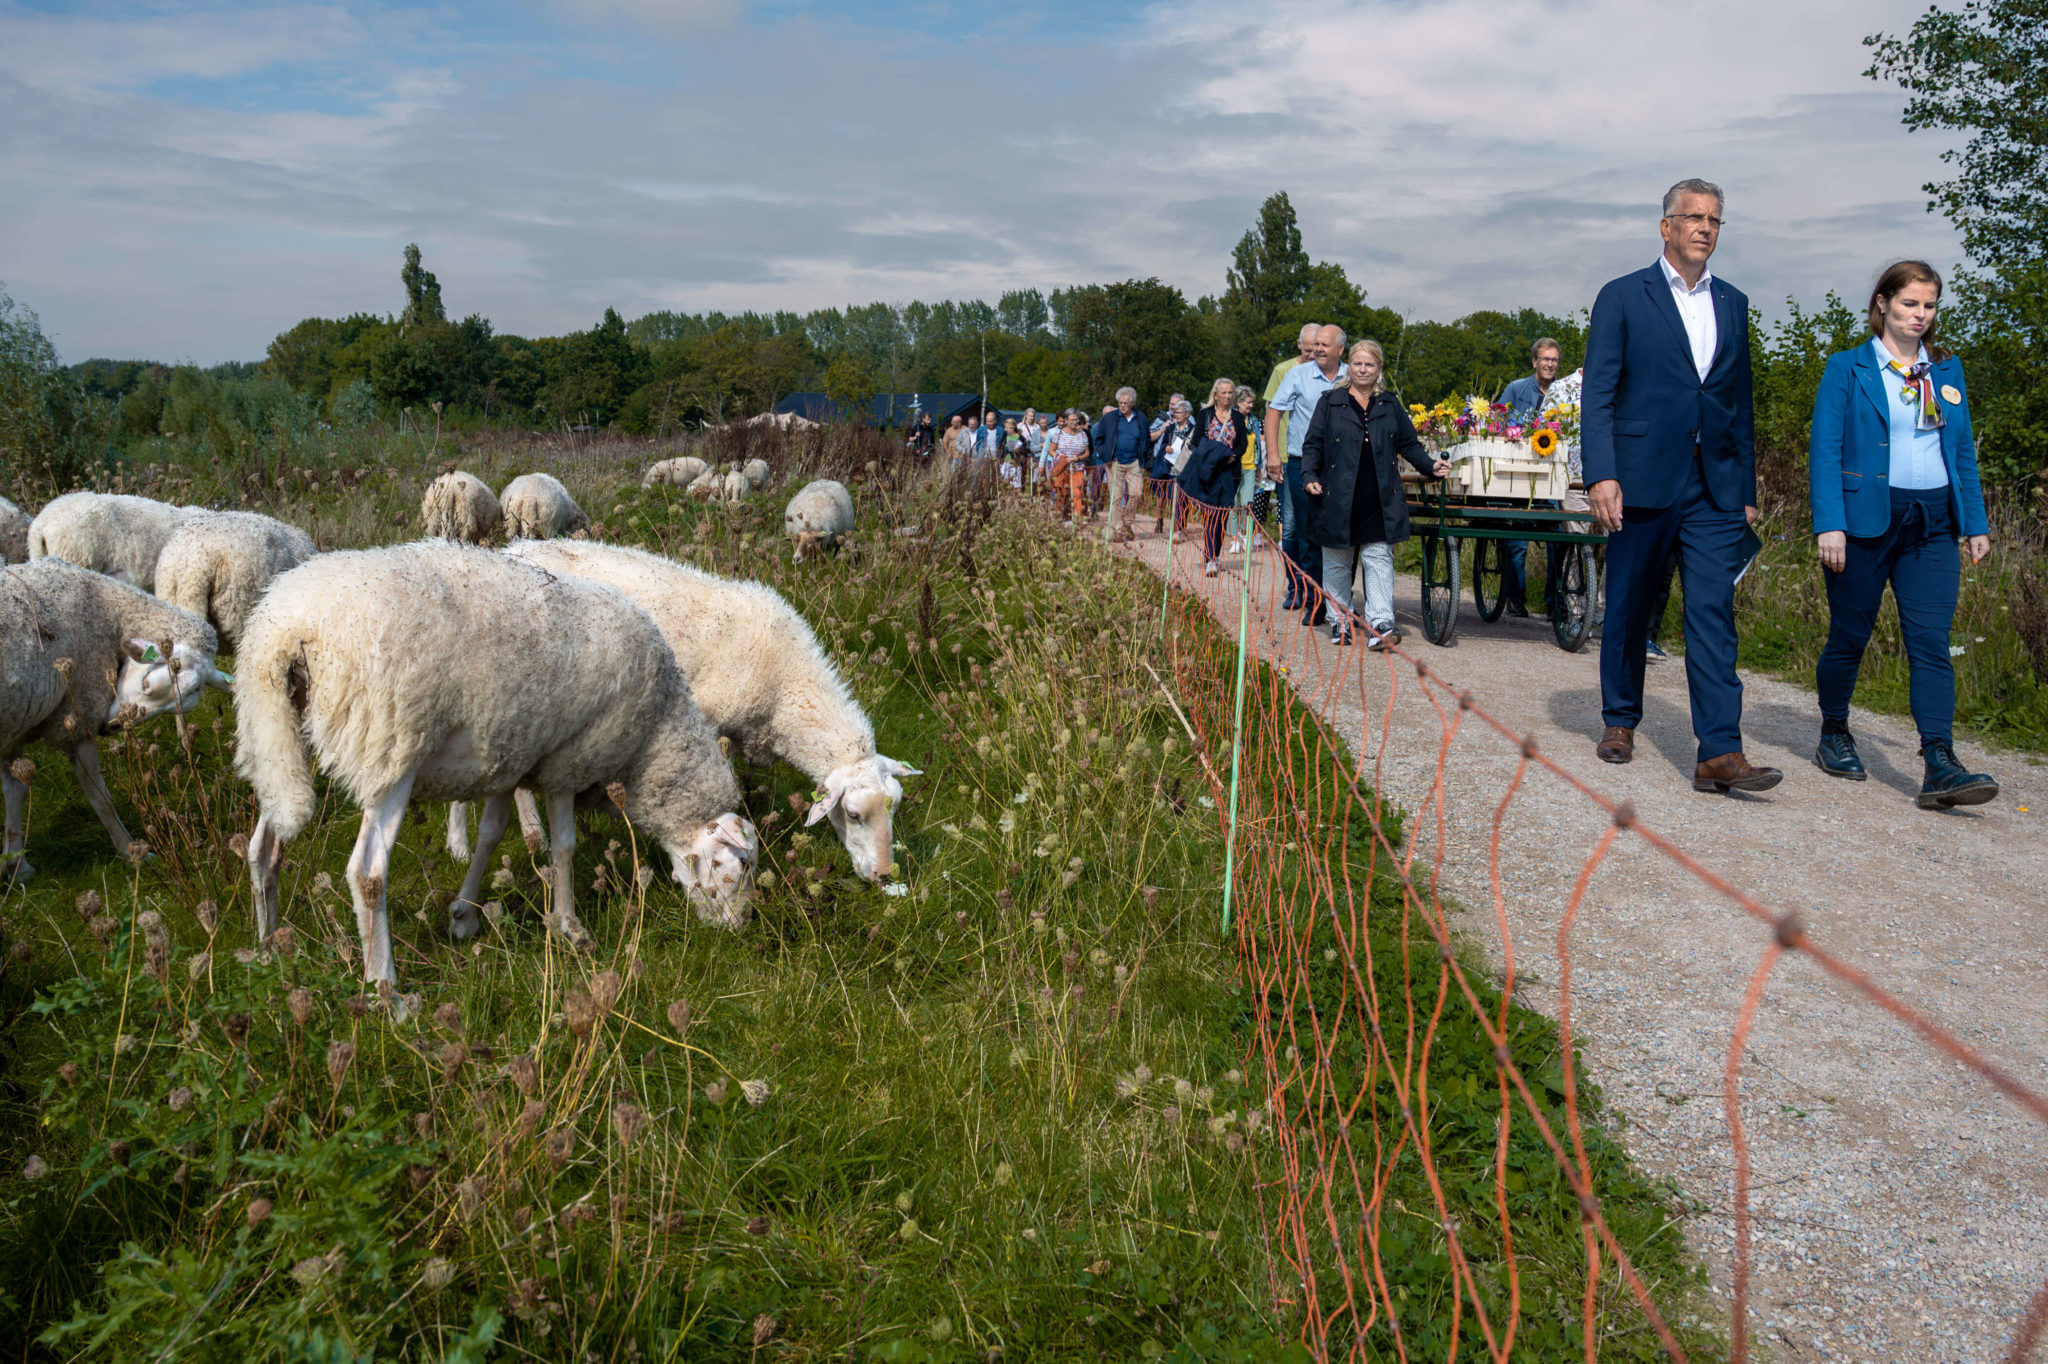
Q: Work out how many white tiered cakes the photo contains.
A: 0